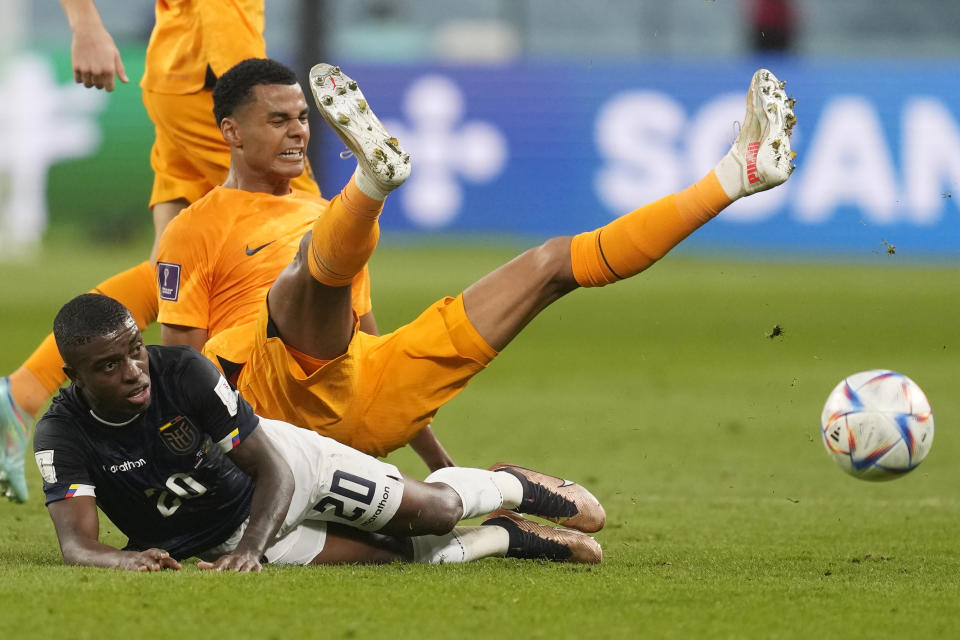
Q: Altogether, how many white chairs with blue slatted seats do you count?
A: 0